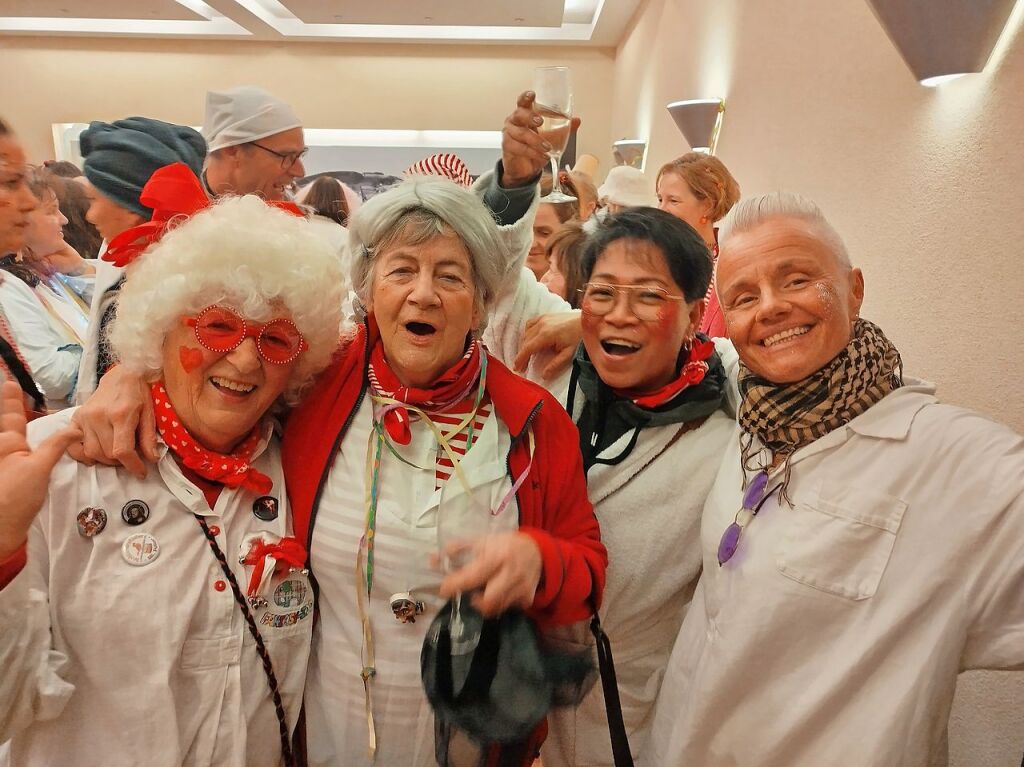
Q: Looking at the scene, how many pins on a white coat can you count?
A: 4